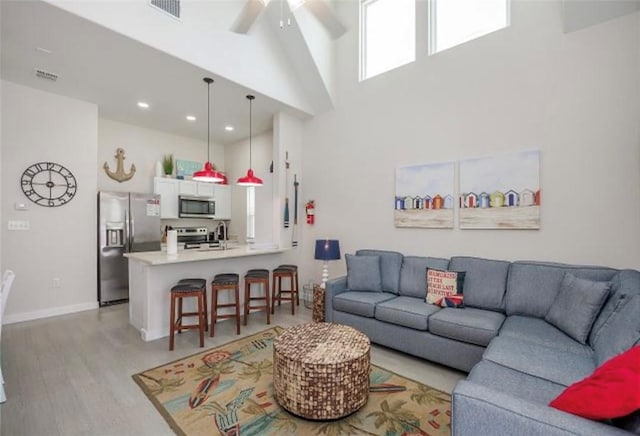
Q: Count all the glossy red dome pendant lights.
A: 2